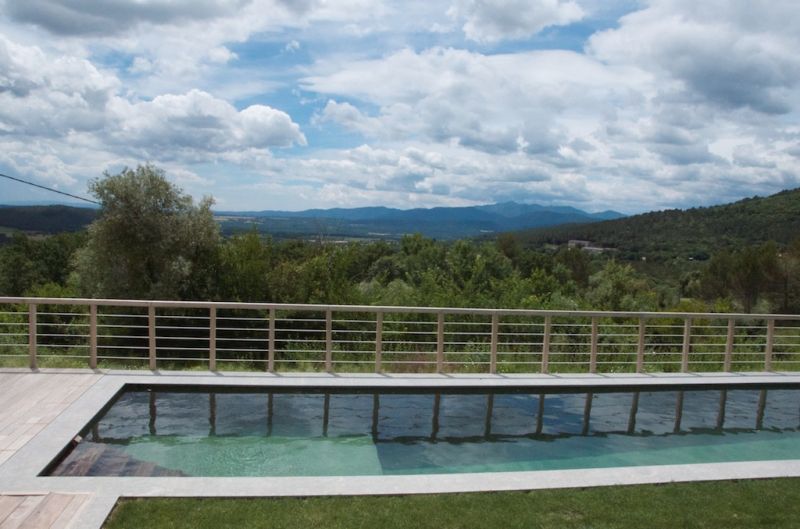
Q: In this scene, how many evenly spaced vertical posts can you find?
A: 15